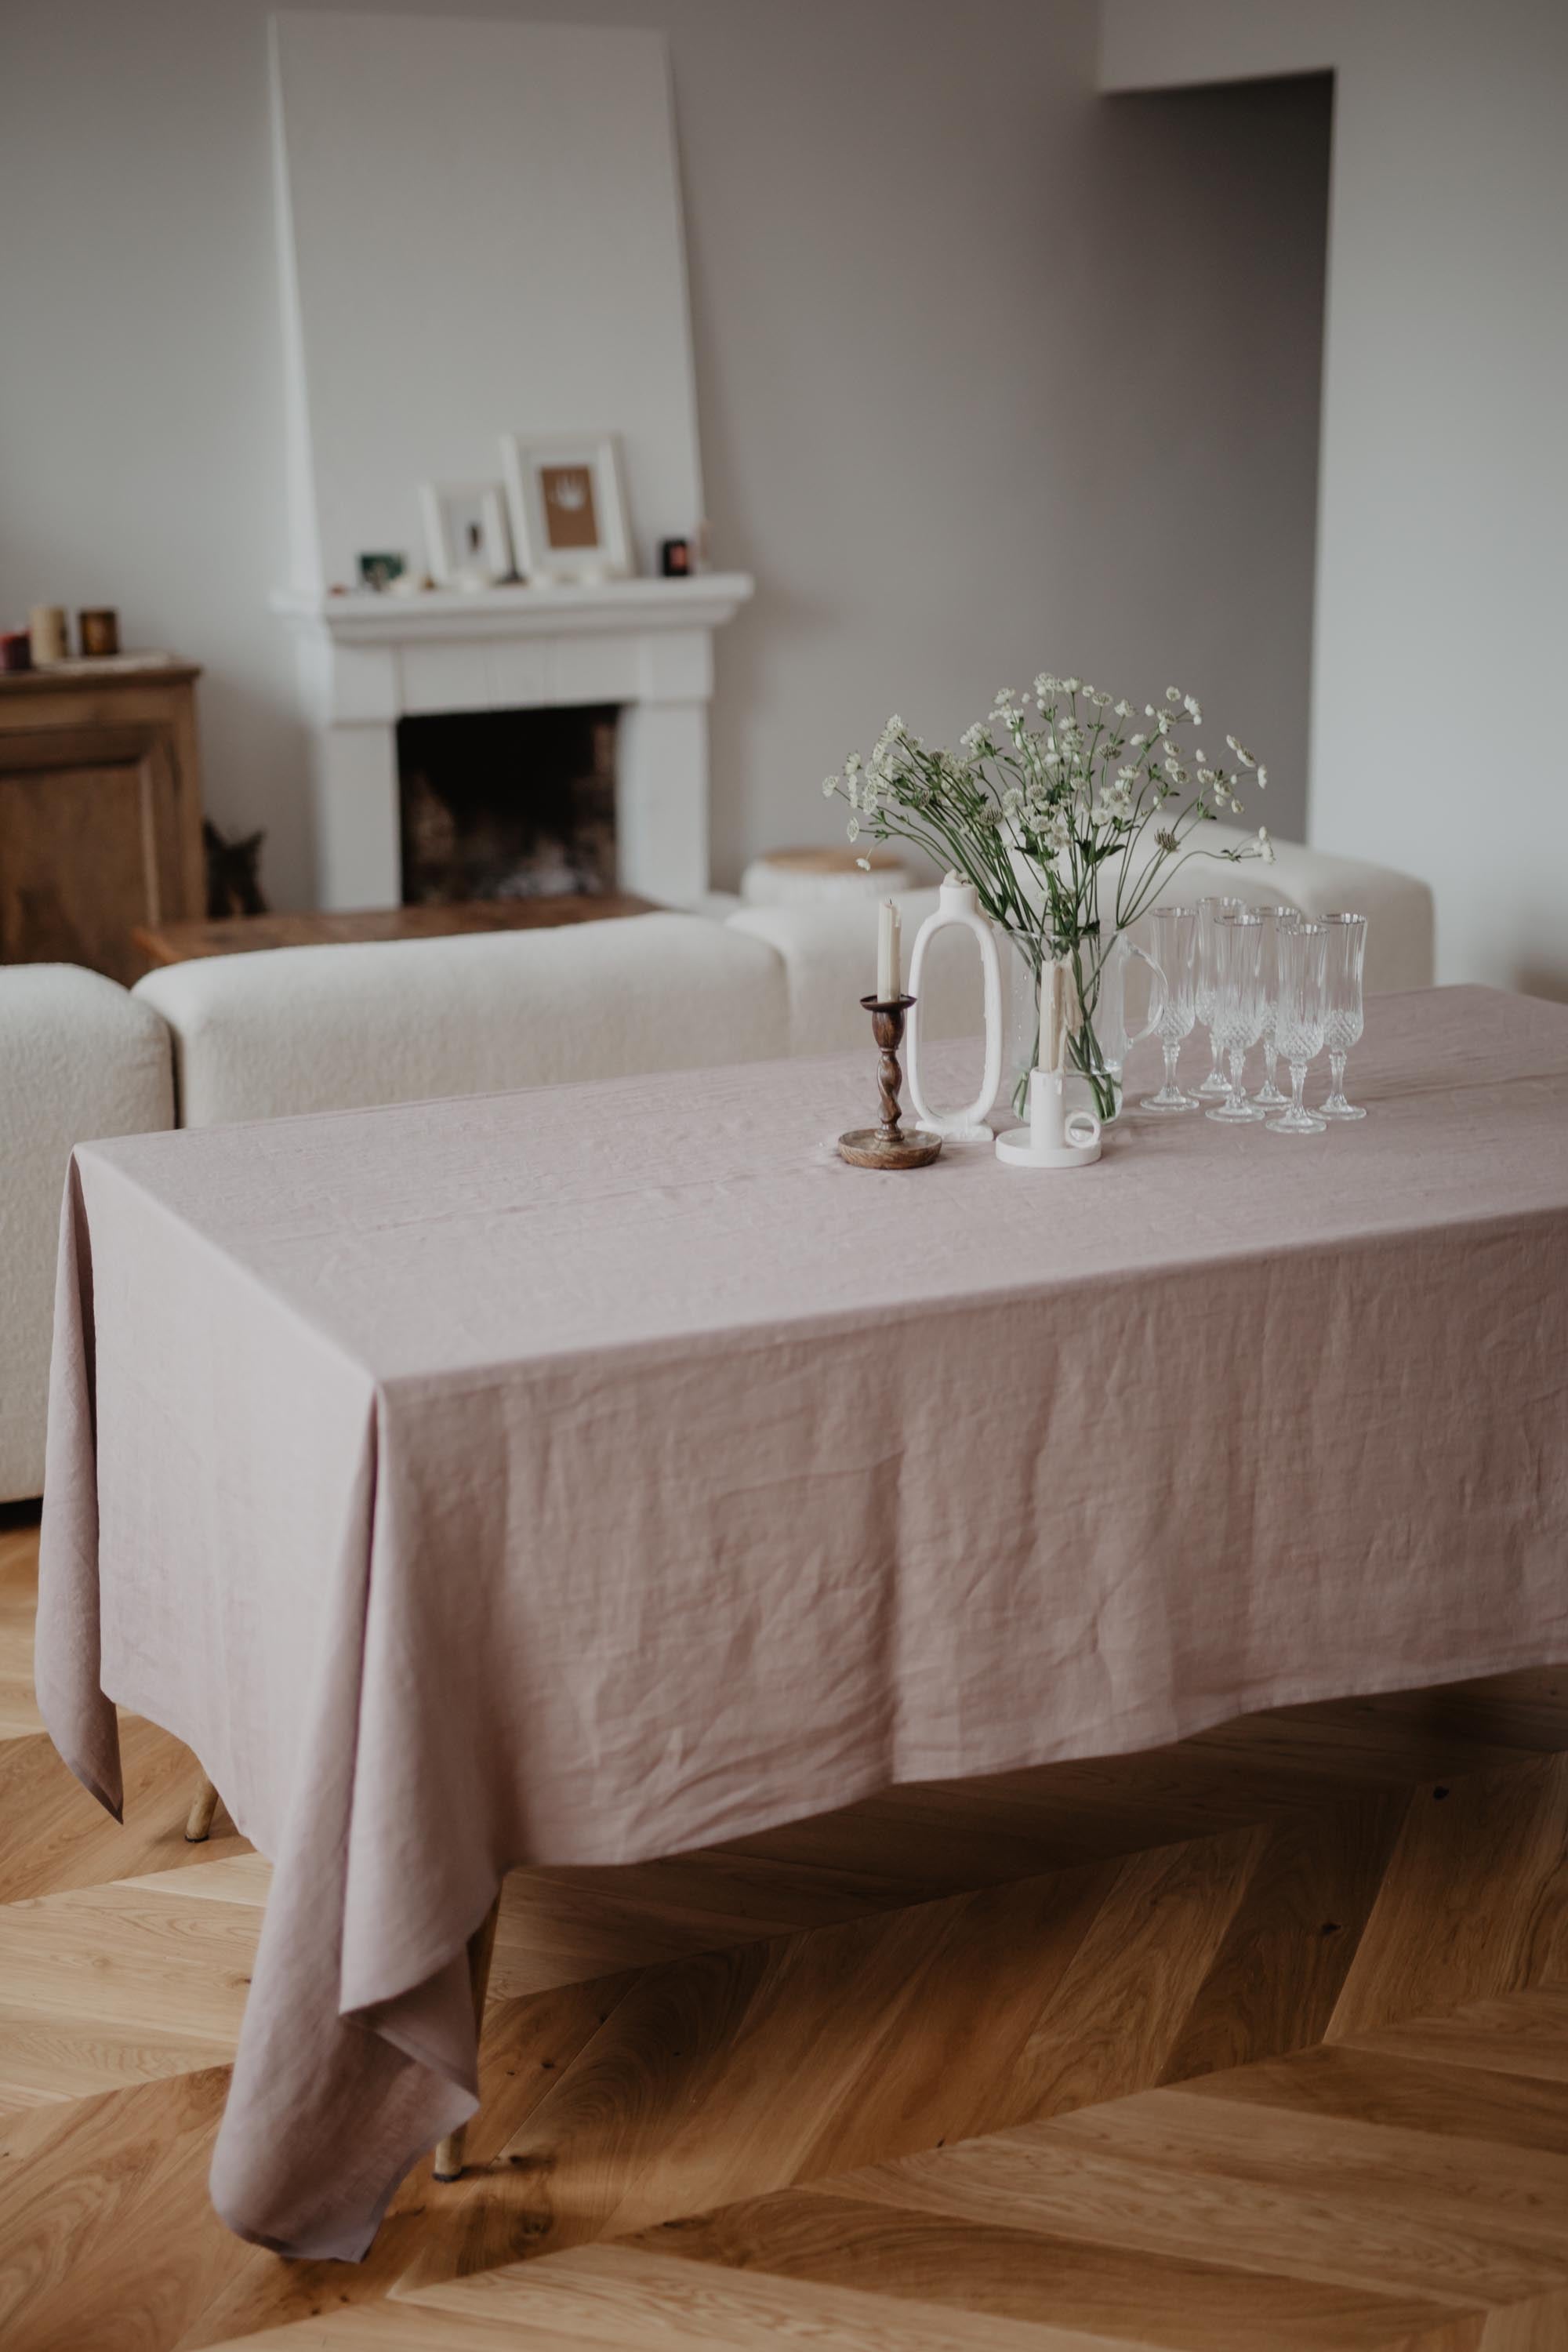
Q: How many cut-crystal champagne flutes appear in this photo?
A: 6